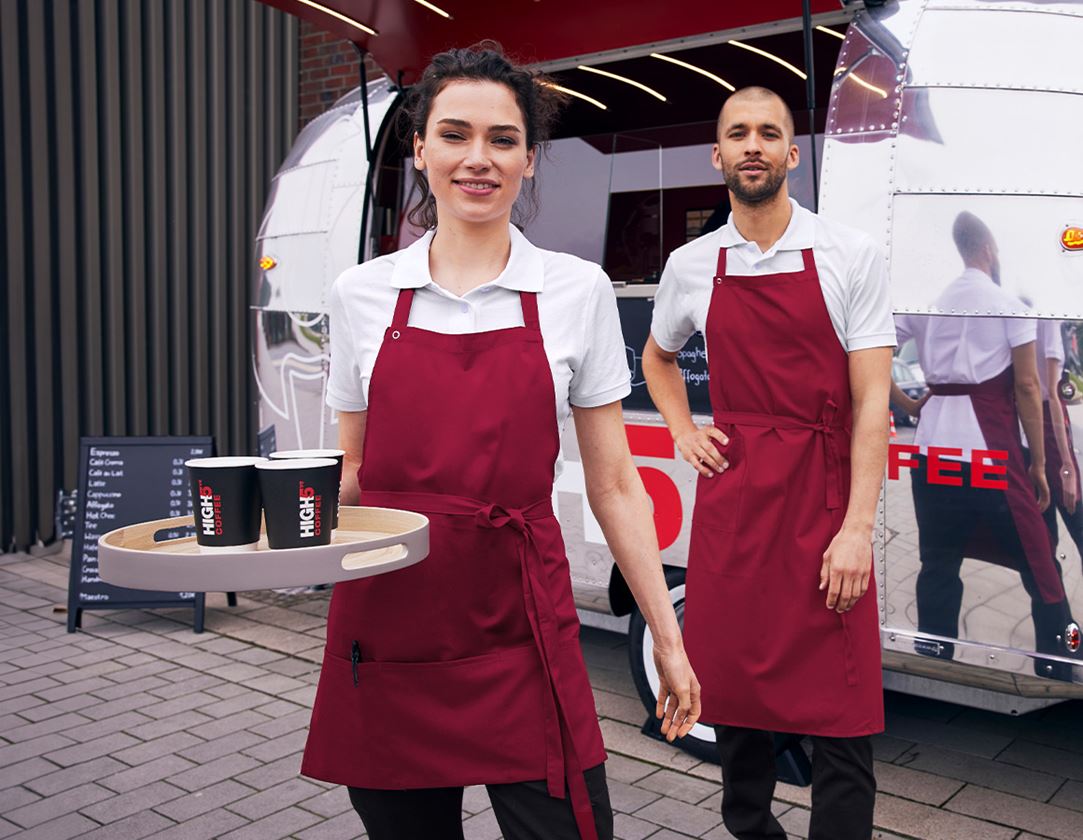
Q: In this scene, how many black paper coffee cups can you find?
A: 3